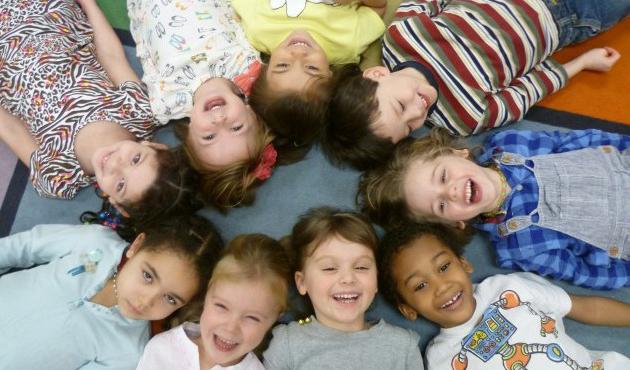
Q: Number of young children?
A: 9